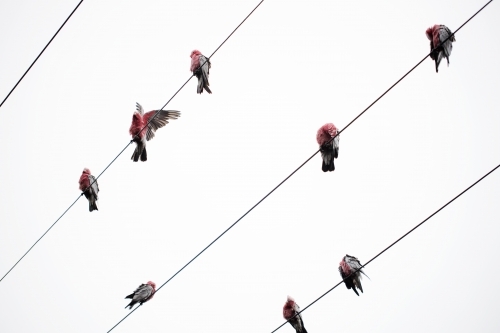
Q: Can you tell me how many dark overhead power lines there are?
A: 4